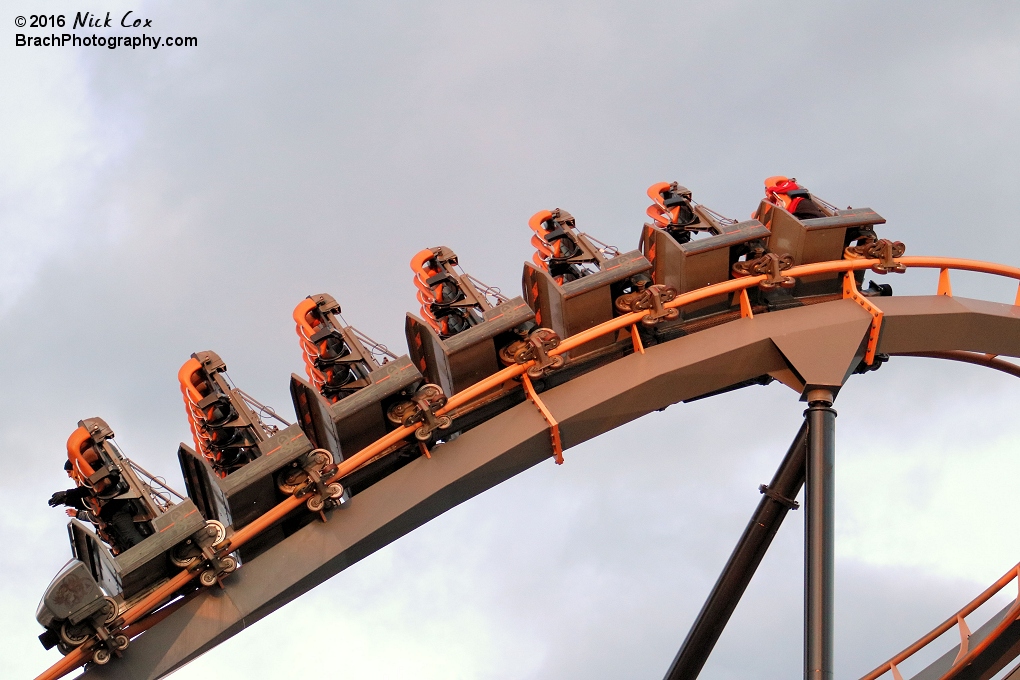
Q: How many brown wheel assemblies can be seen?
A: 8